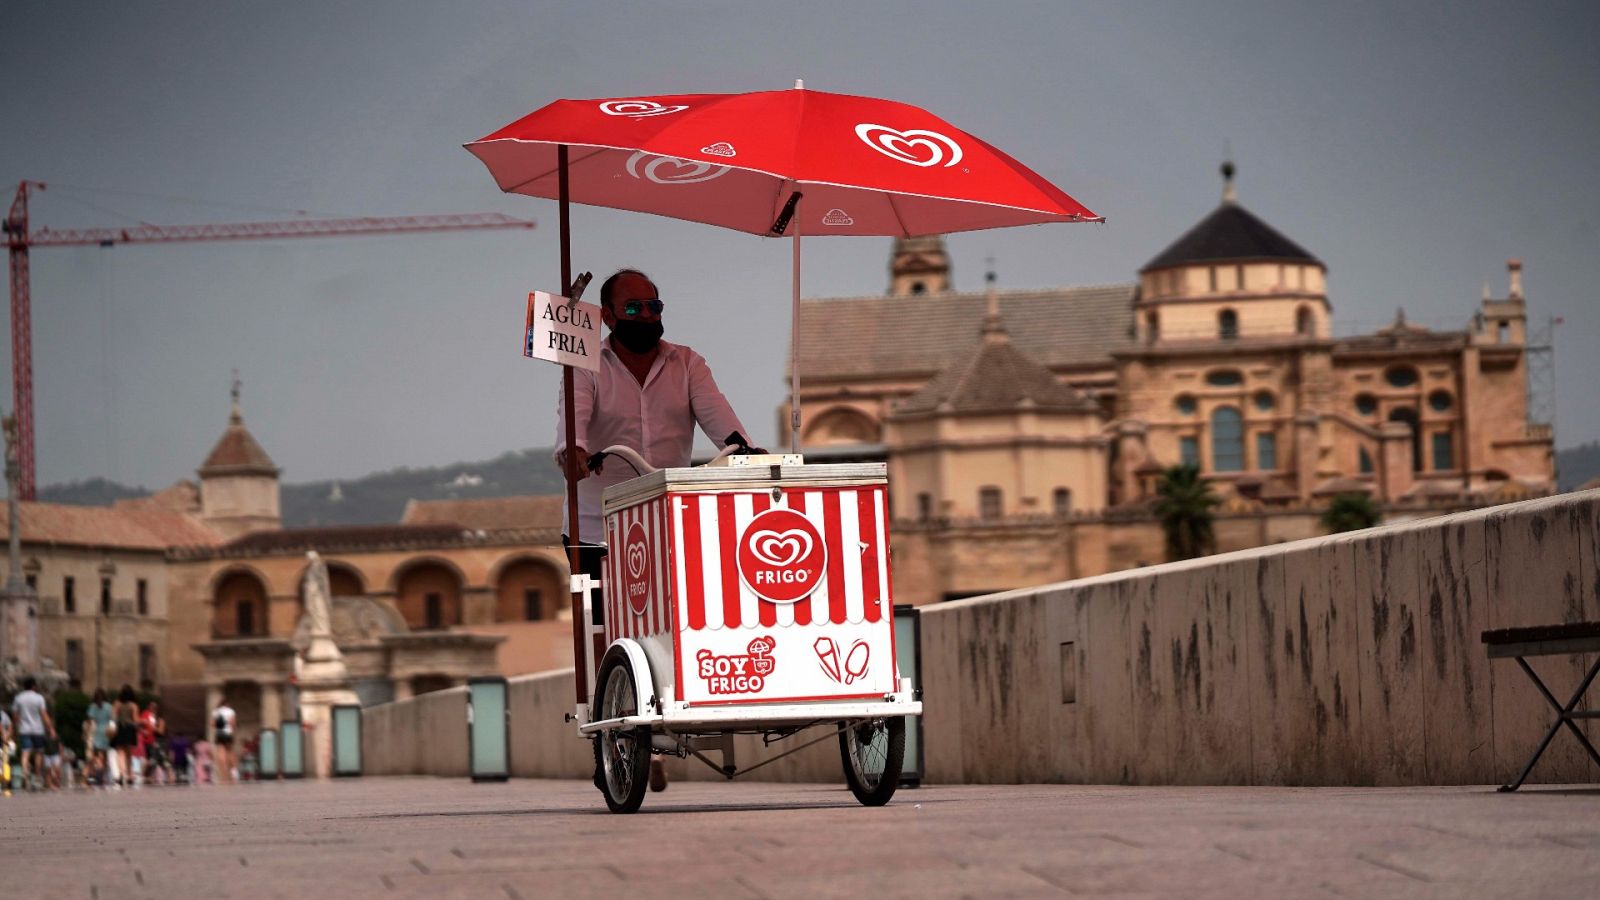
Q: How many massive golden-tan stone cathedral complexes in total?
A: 1